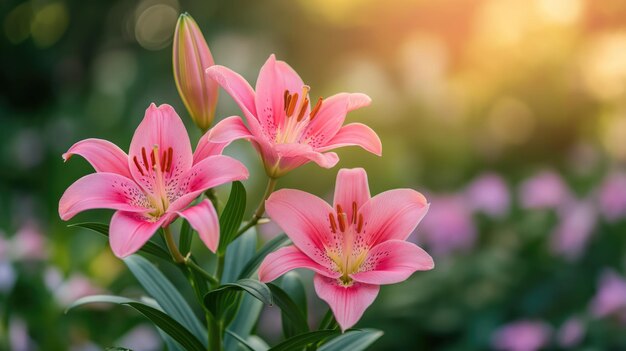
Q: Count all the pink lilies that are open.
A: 3